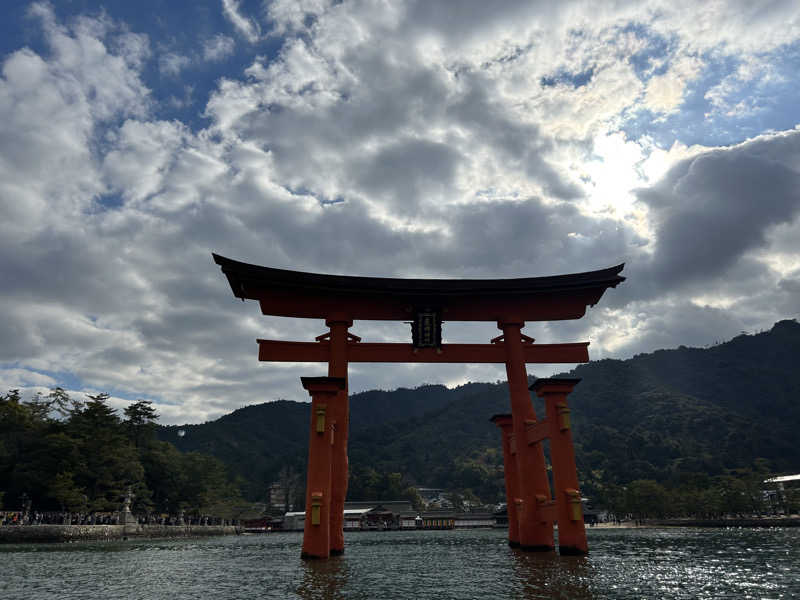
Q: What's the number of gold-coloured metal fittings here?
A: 4